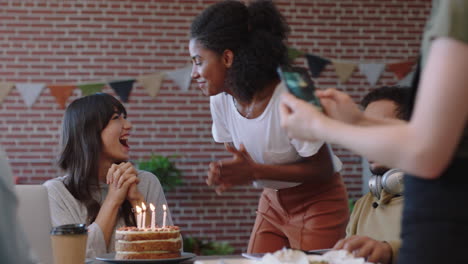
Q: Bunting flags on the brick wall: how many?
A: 12